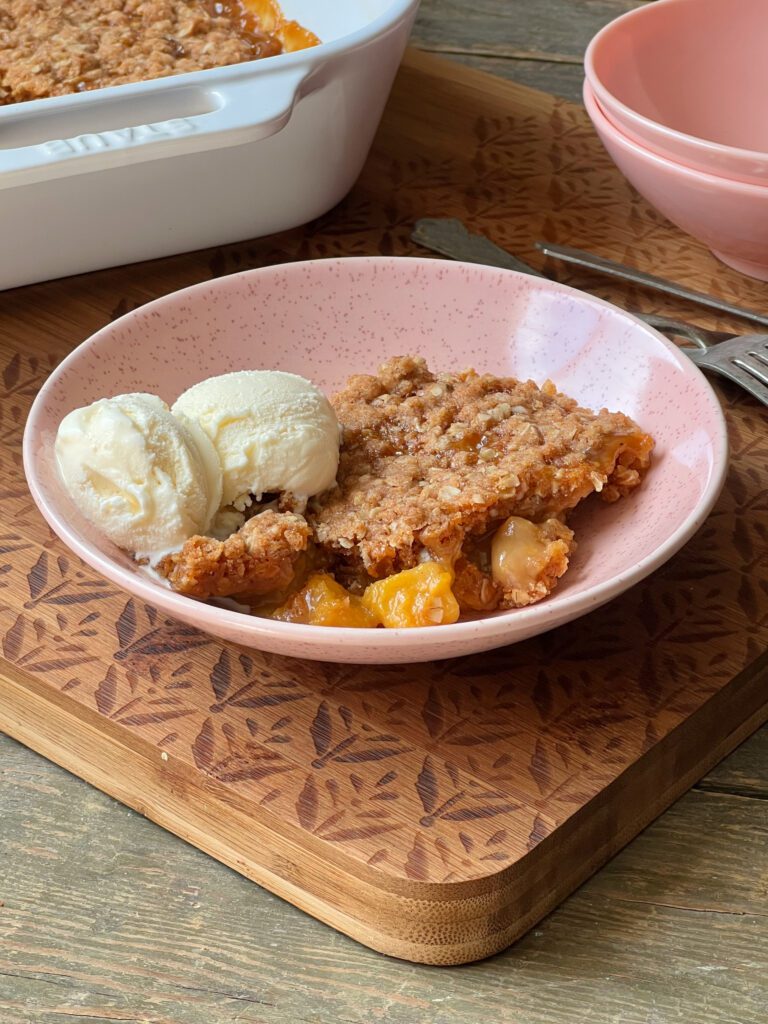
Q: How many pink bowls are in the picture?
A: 3